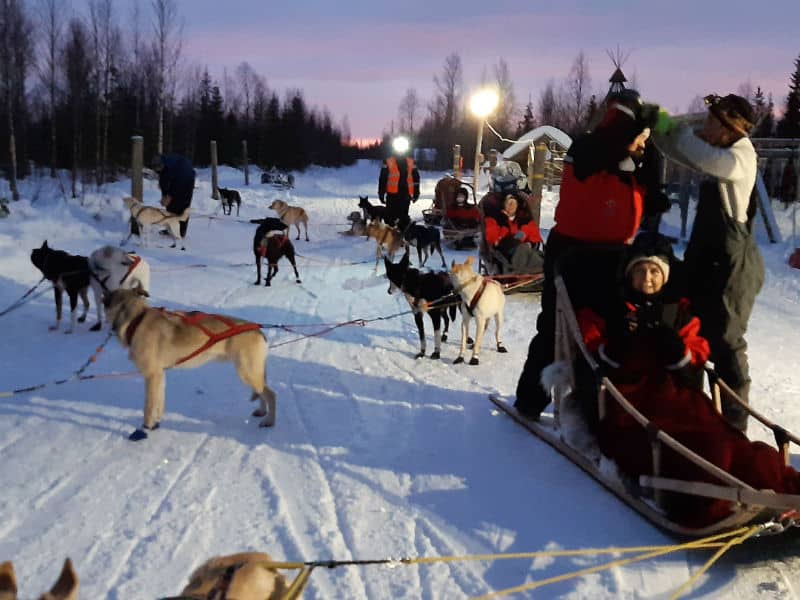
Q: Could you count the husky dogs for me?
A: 15